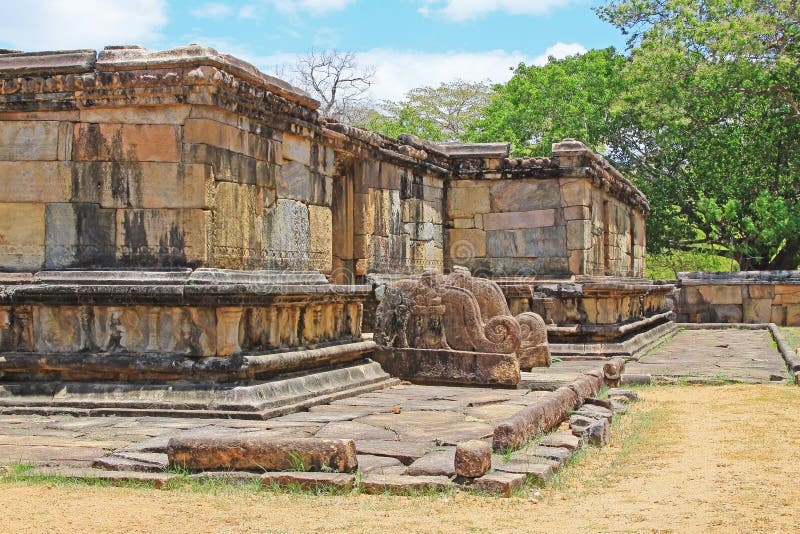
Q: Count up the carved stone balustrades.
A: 2